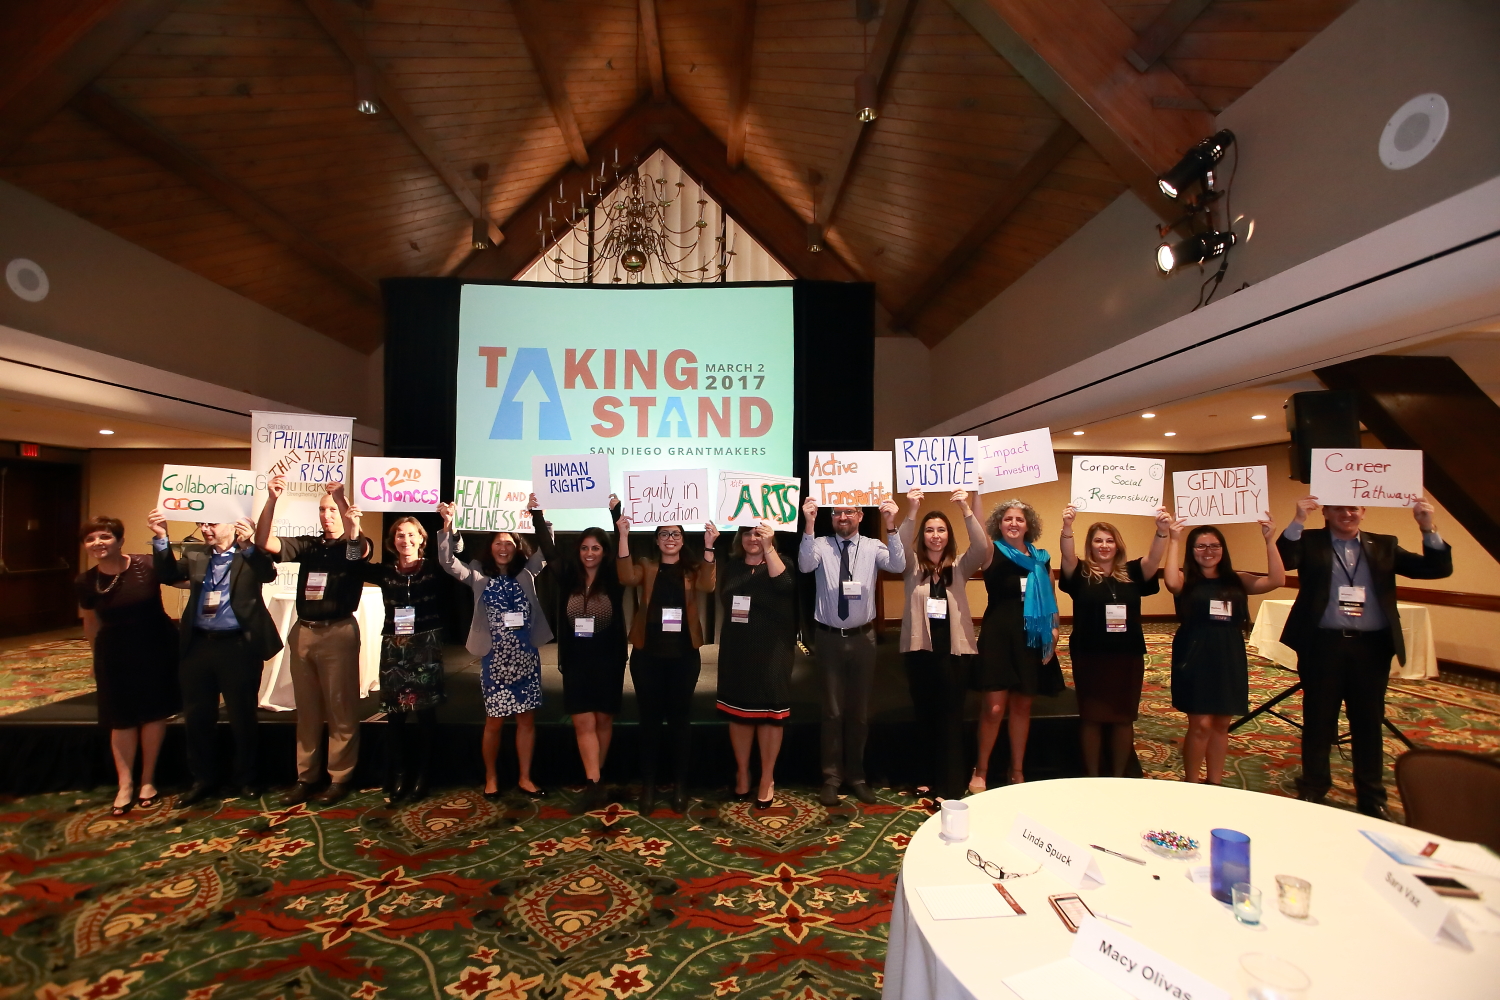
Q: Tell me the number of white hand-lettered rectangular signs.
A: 13